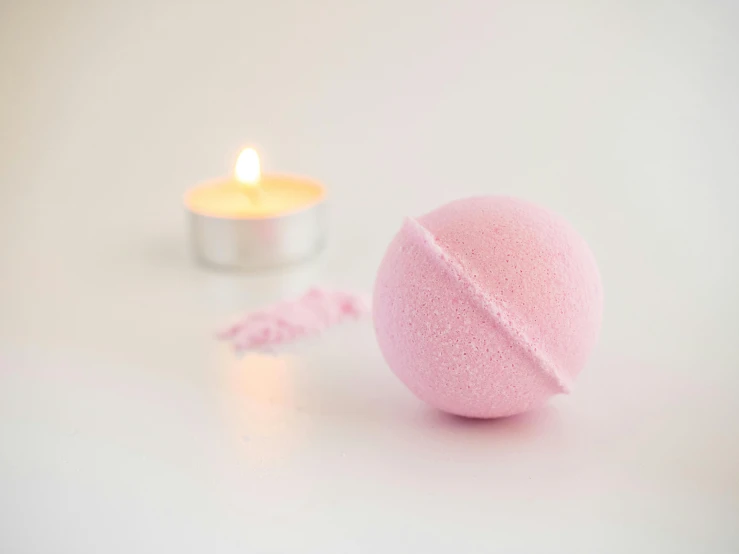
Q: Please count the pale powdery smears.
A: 1